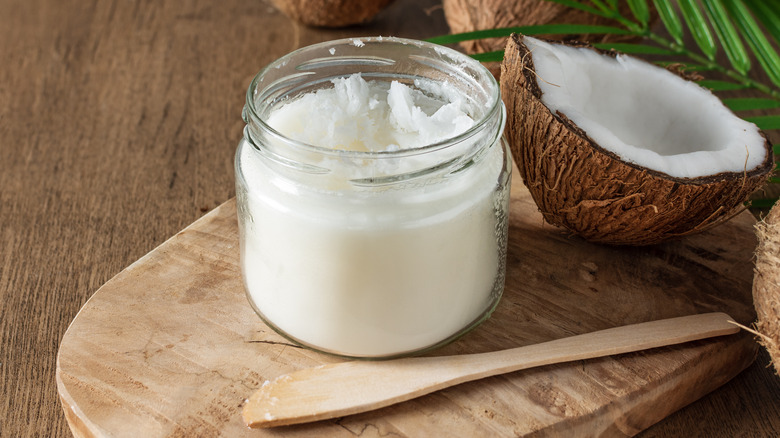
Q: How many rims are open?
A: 1